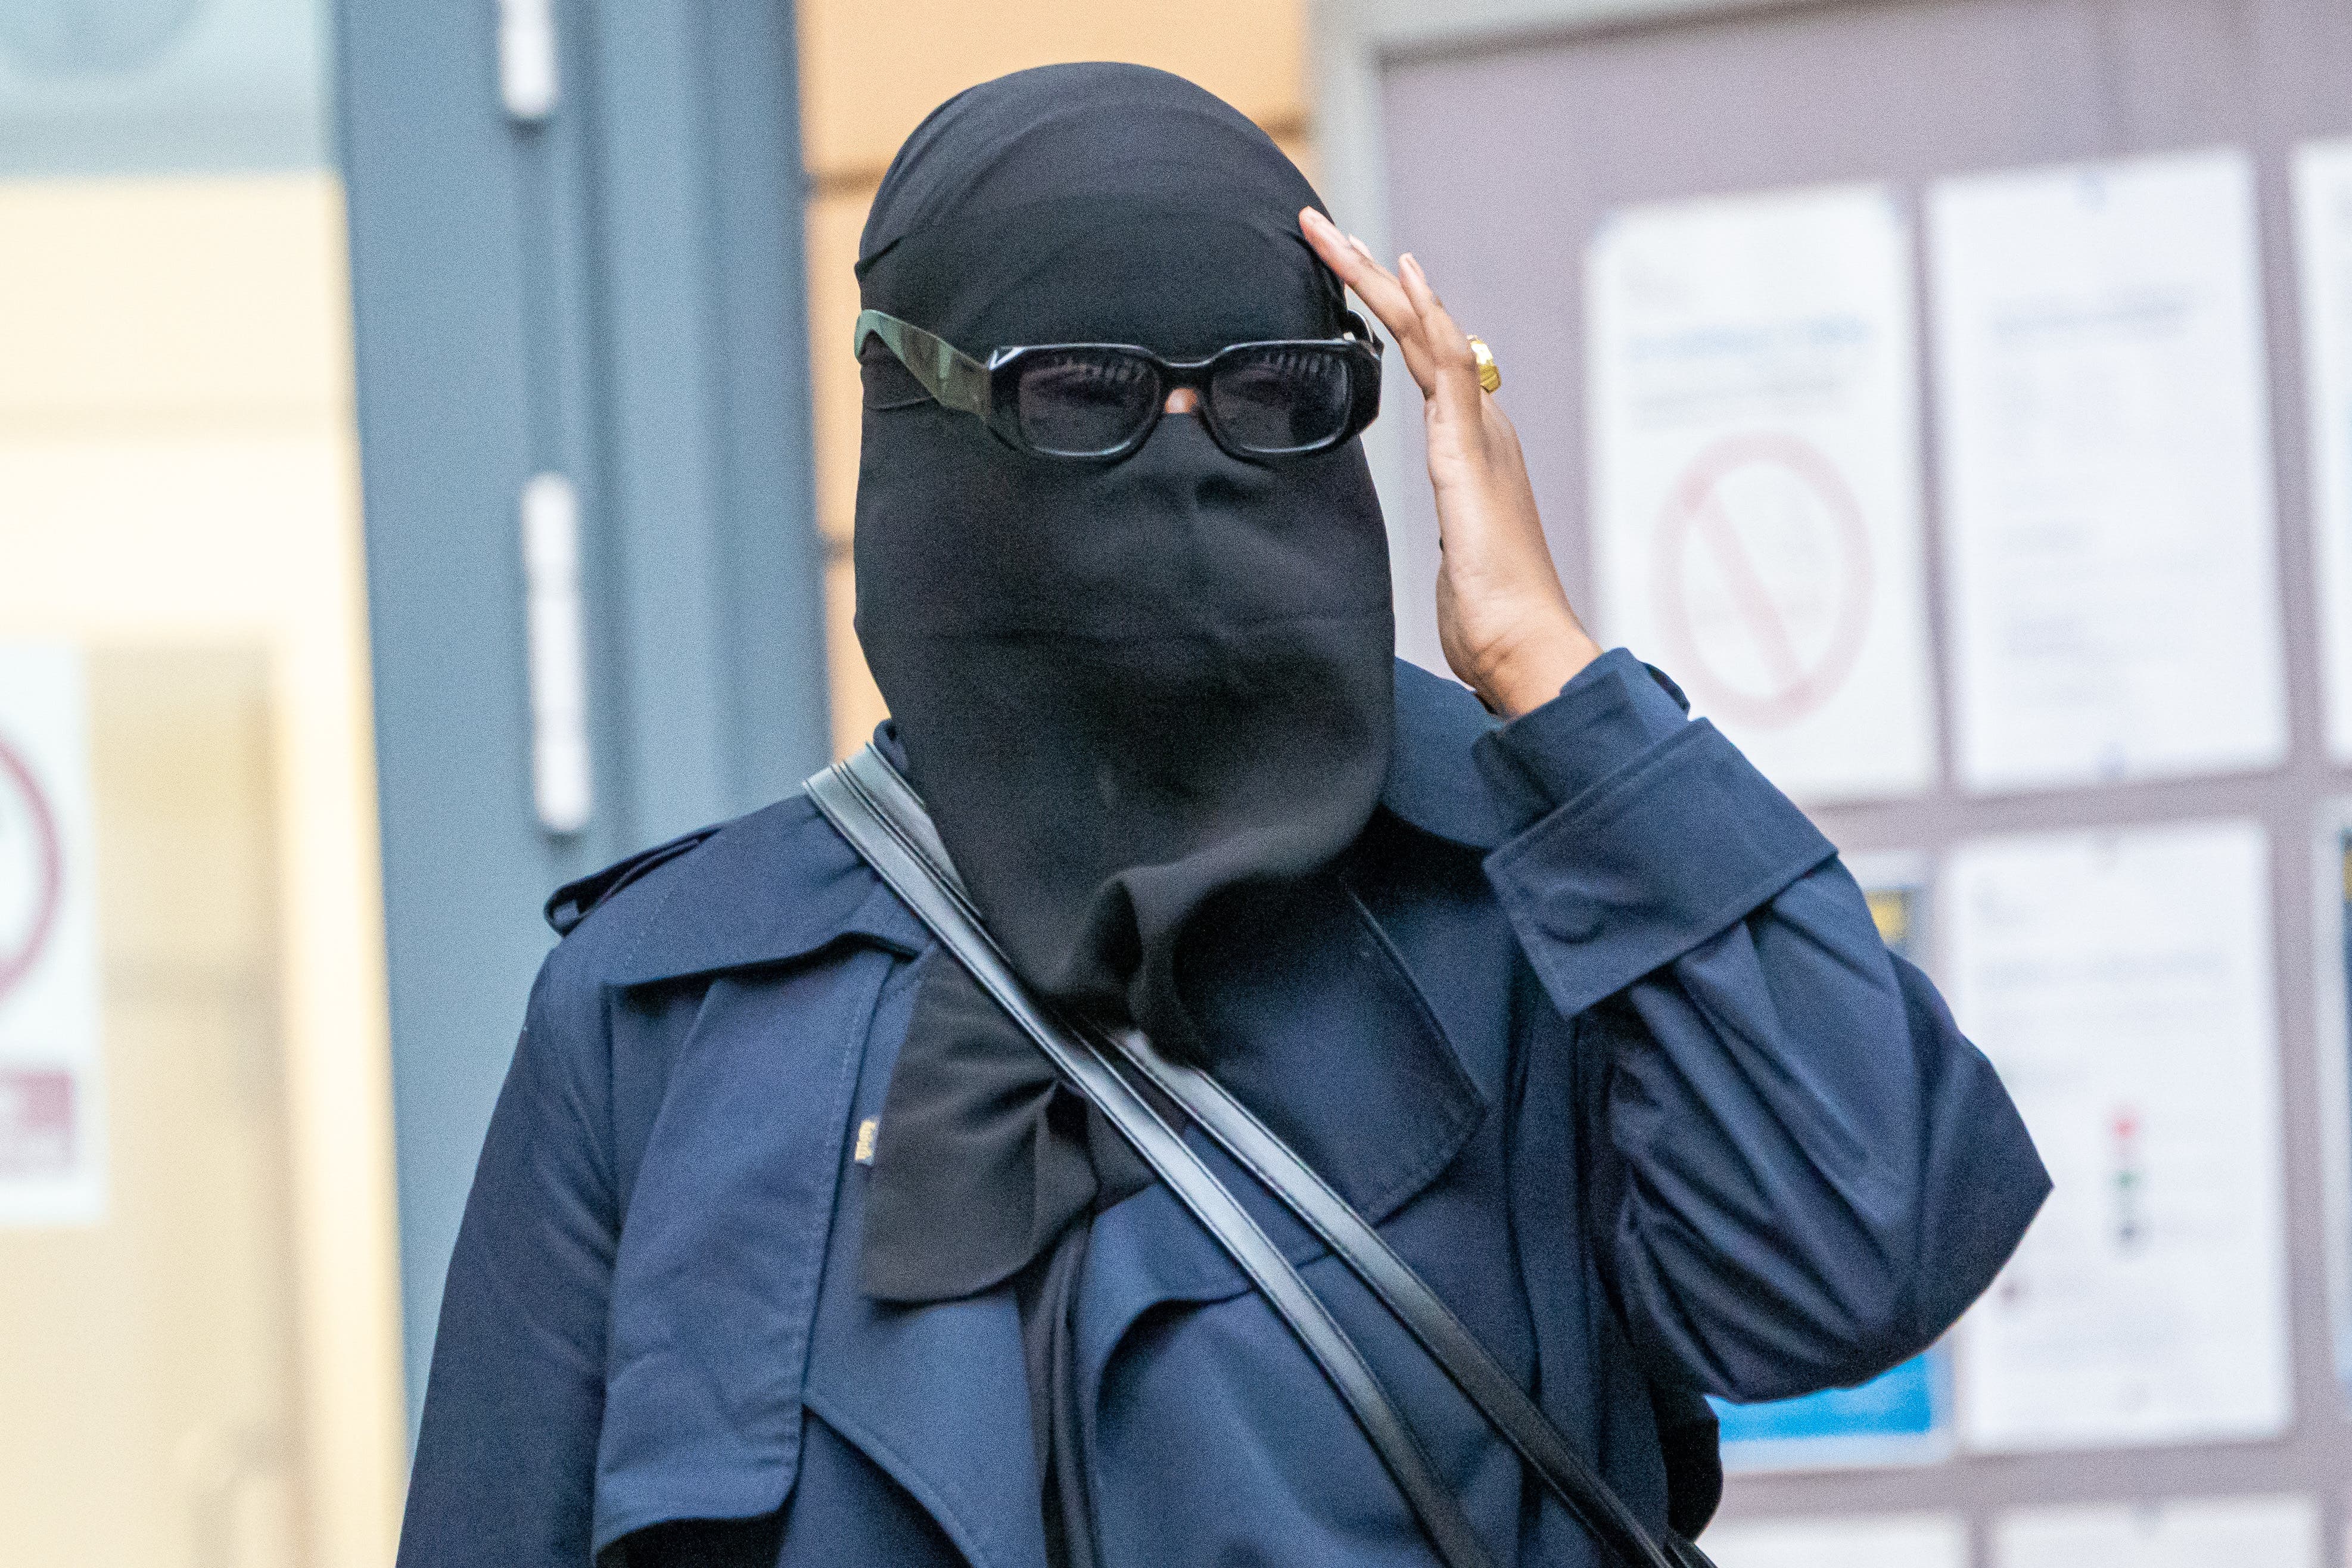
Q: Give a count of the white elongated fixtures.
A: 2